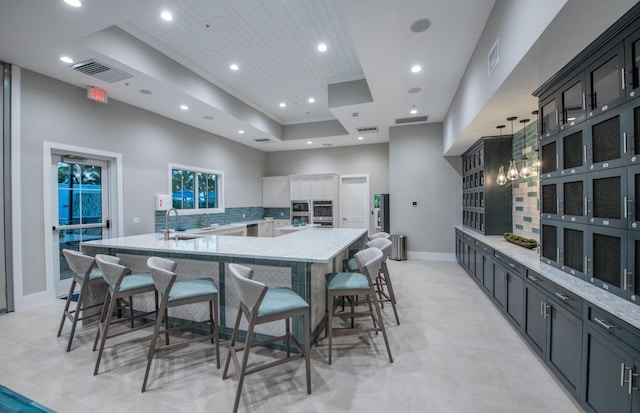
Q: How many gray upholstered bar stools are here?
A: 7